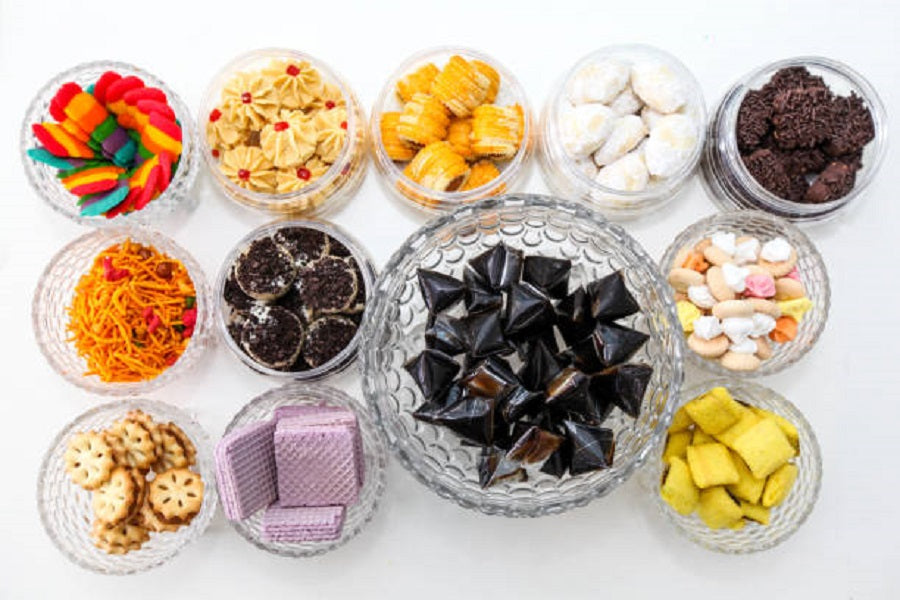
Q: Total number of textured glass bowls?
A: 7